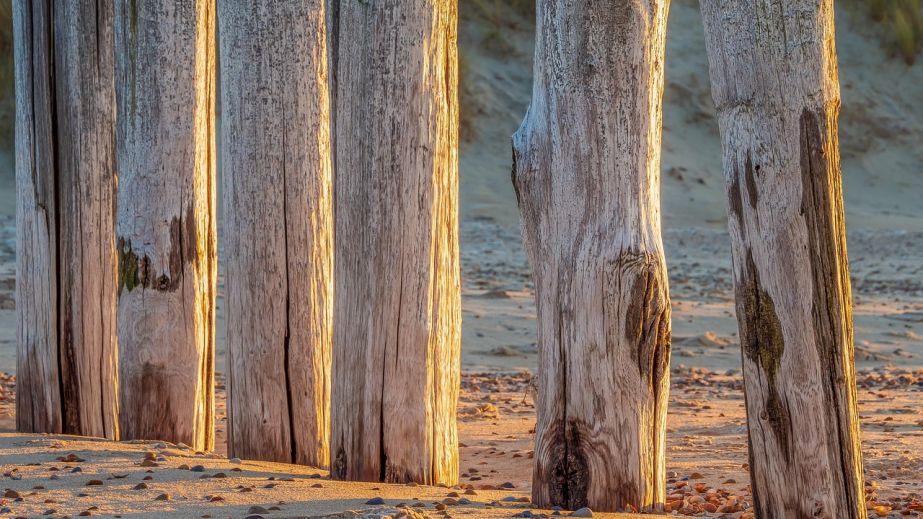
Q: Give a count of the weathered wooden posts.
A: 6